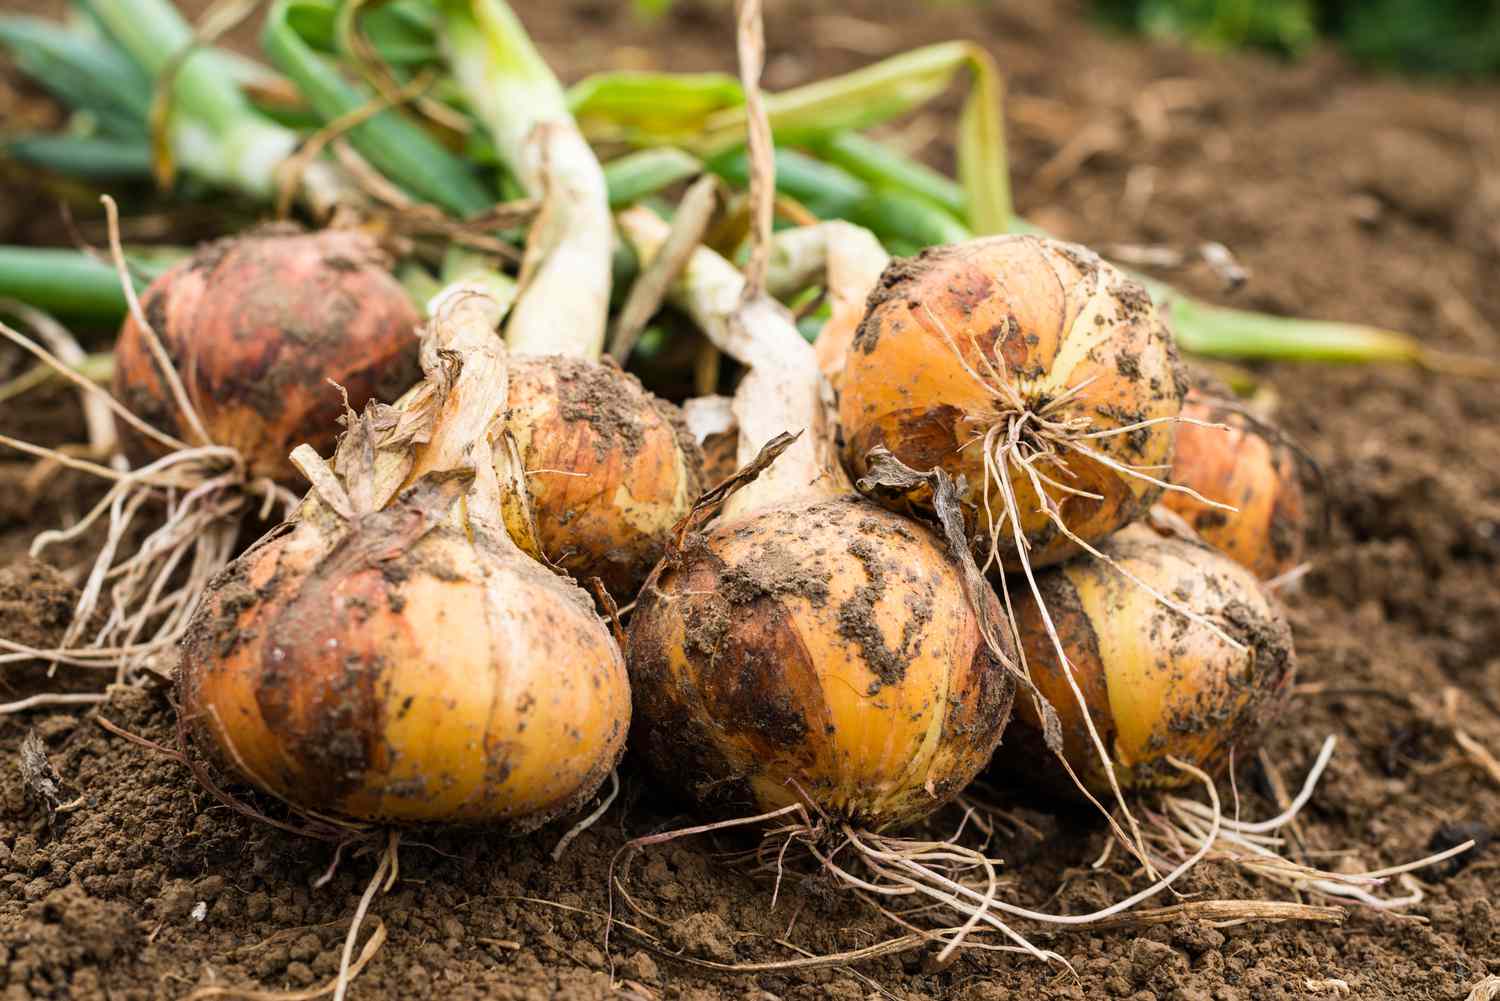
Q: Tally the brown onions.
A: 7